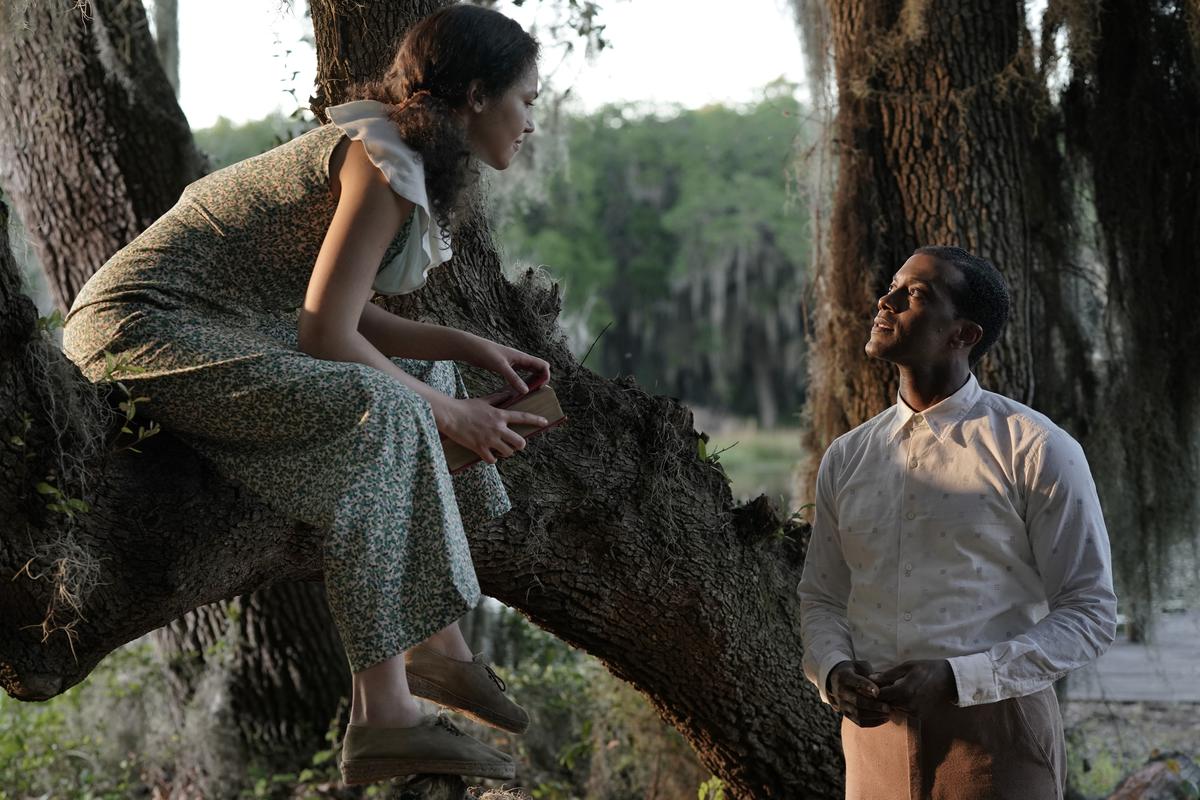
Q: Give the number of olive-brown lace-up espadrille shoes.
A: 2